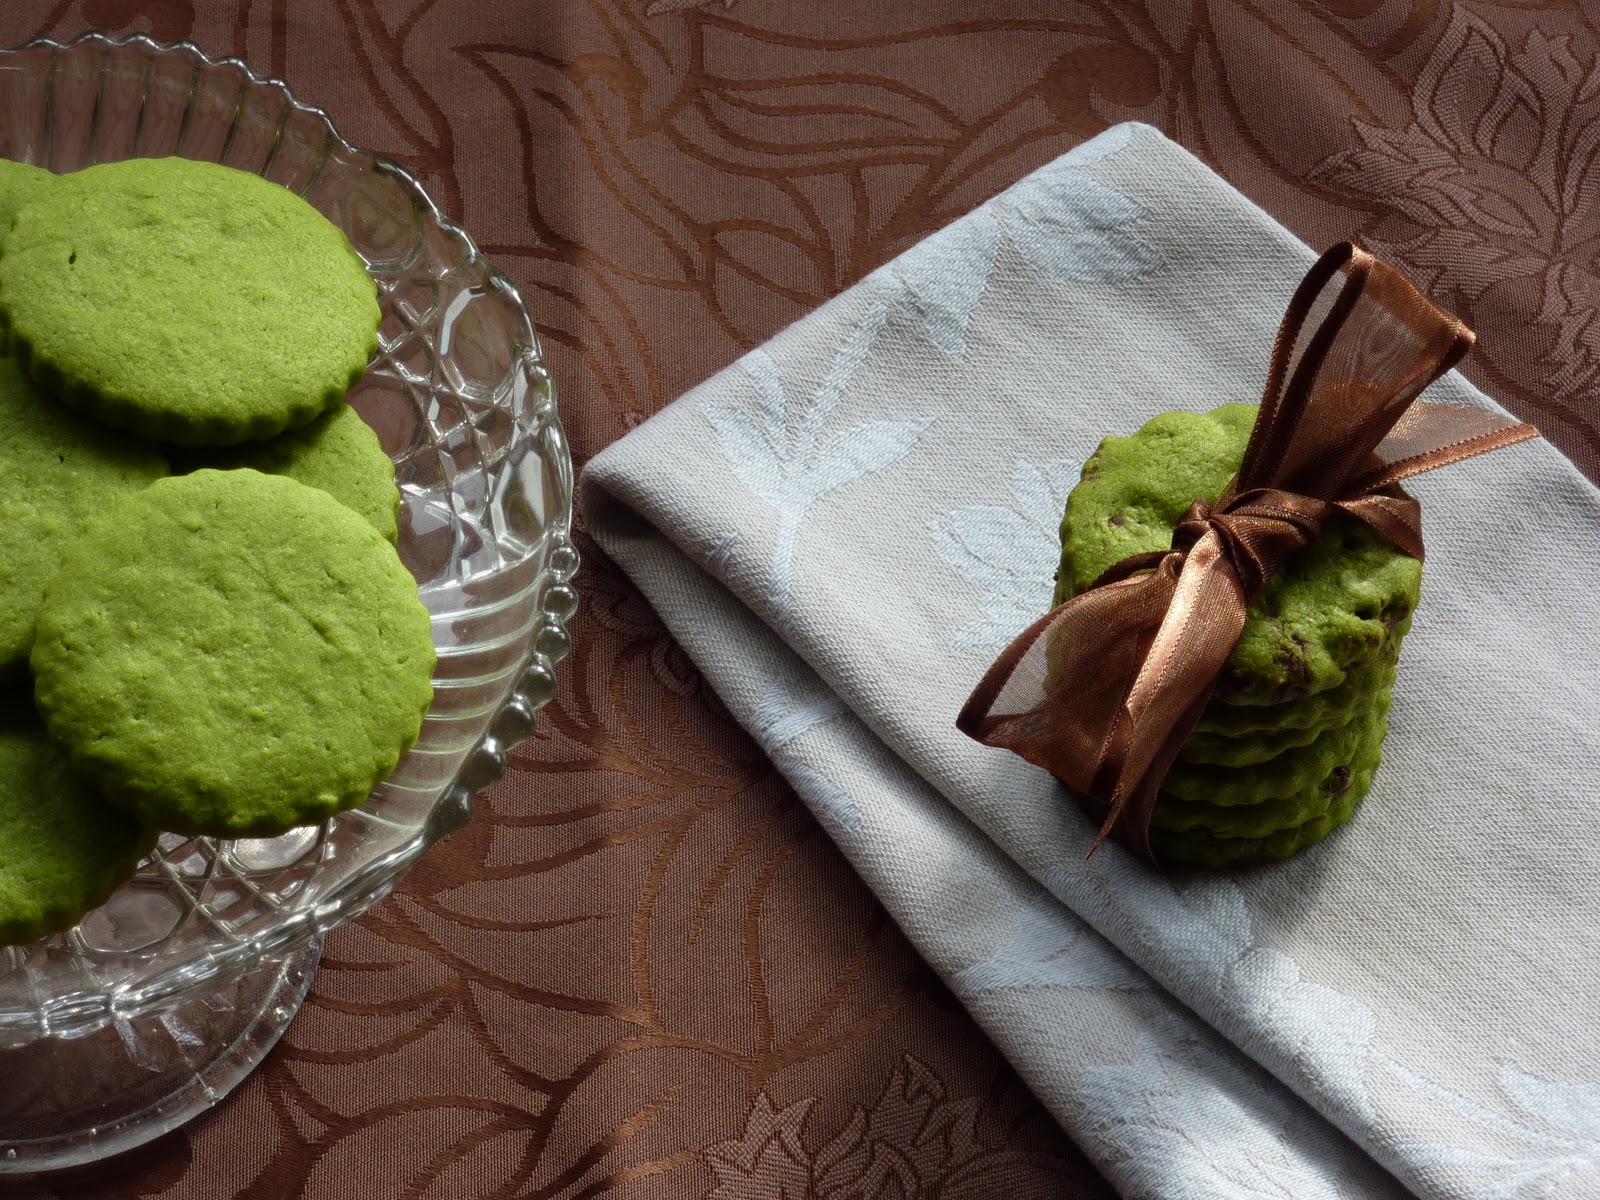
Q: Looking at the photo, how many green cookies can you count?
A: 12